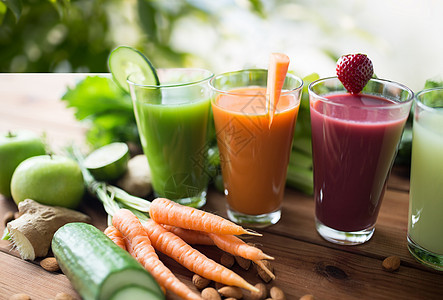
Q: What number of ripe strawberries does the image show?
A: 1